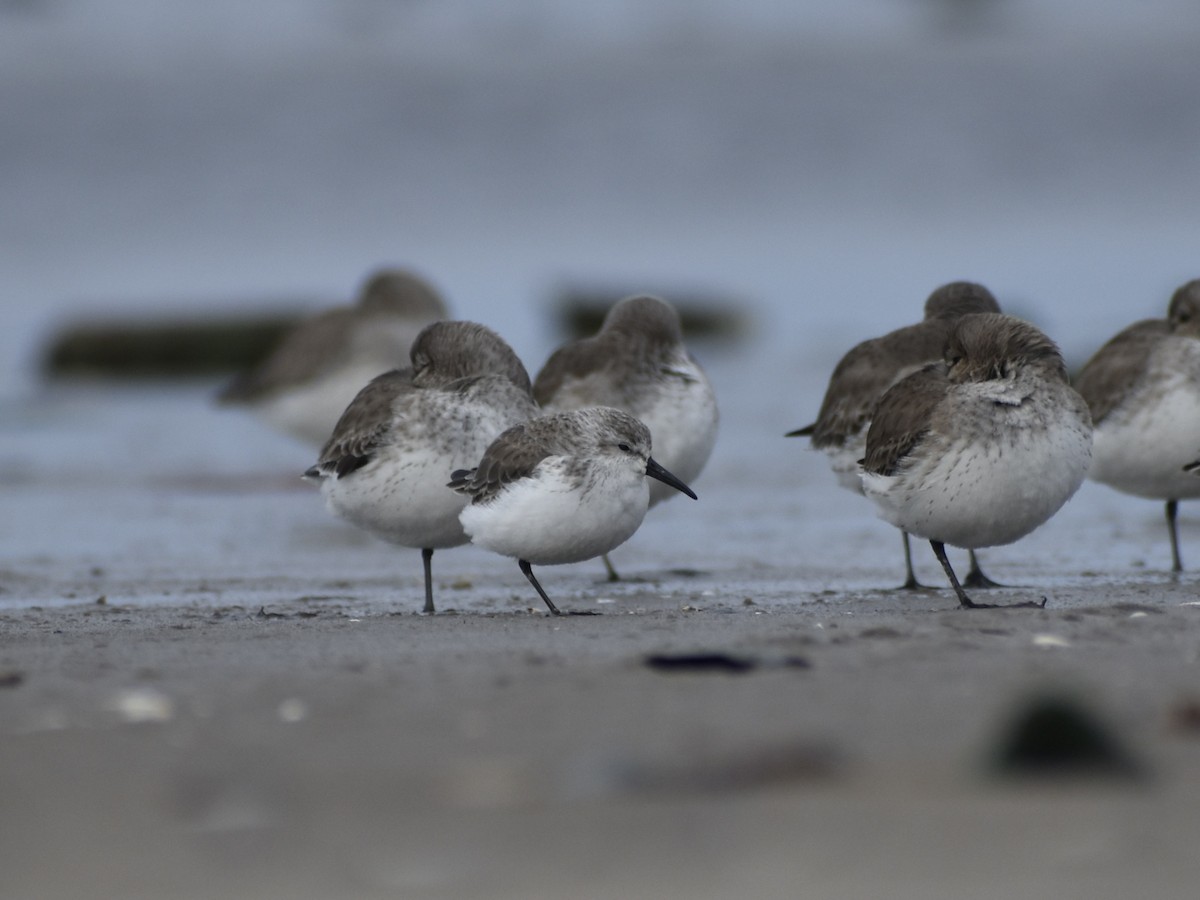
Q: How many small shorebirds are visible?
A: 7